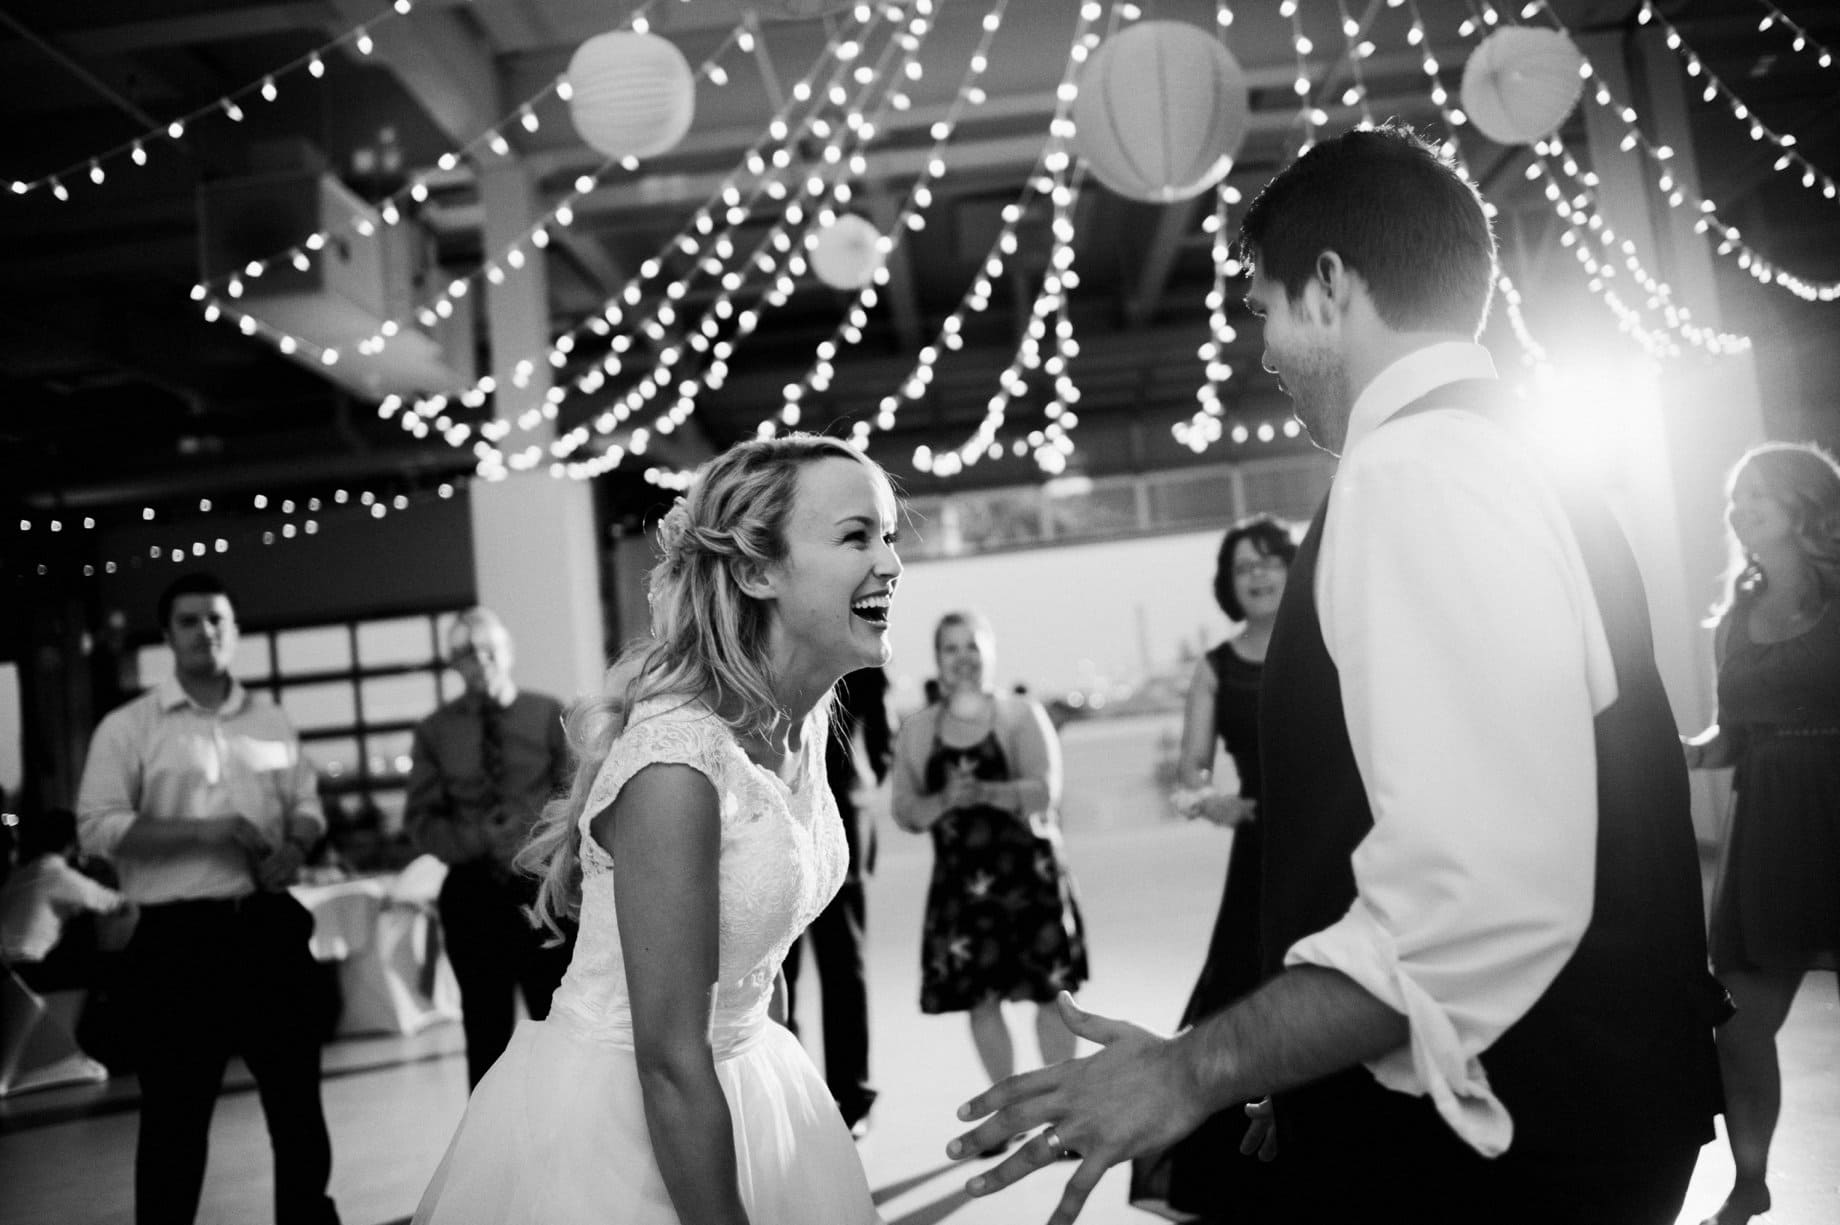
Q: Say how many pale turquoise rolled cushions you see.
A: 0